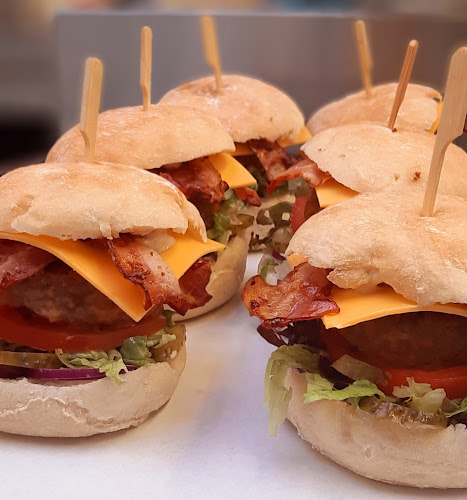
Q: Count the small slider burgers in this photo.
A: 6